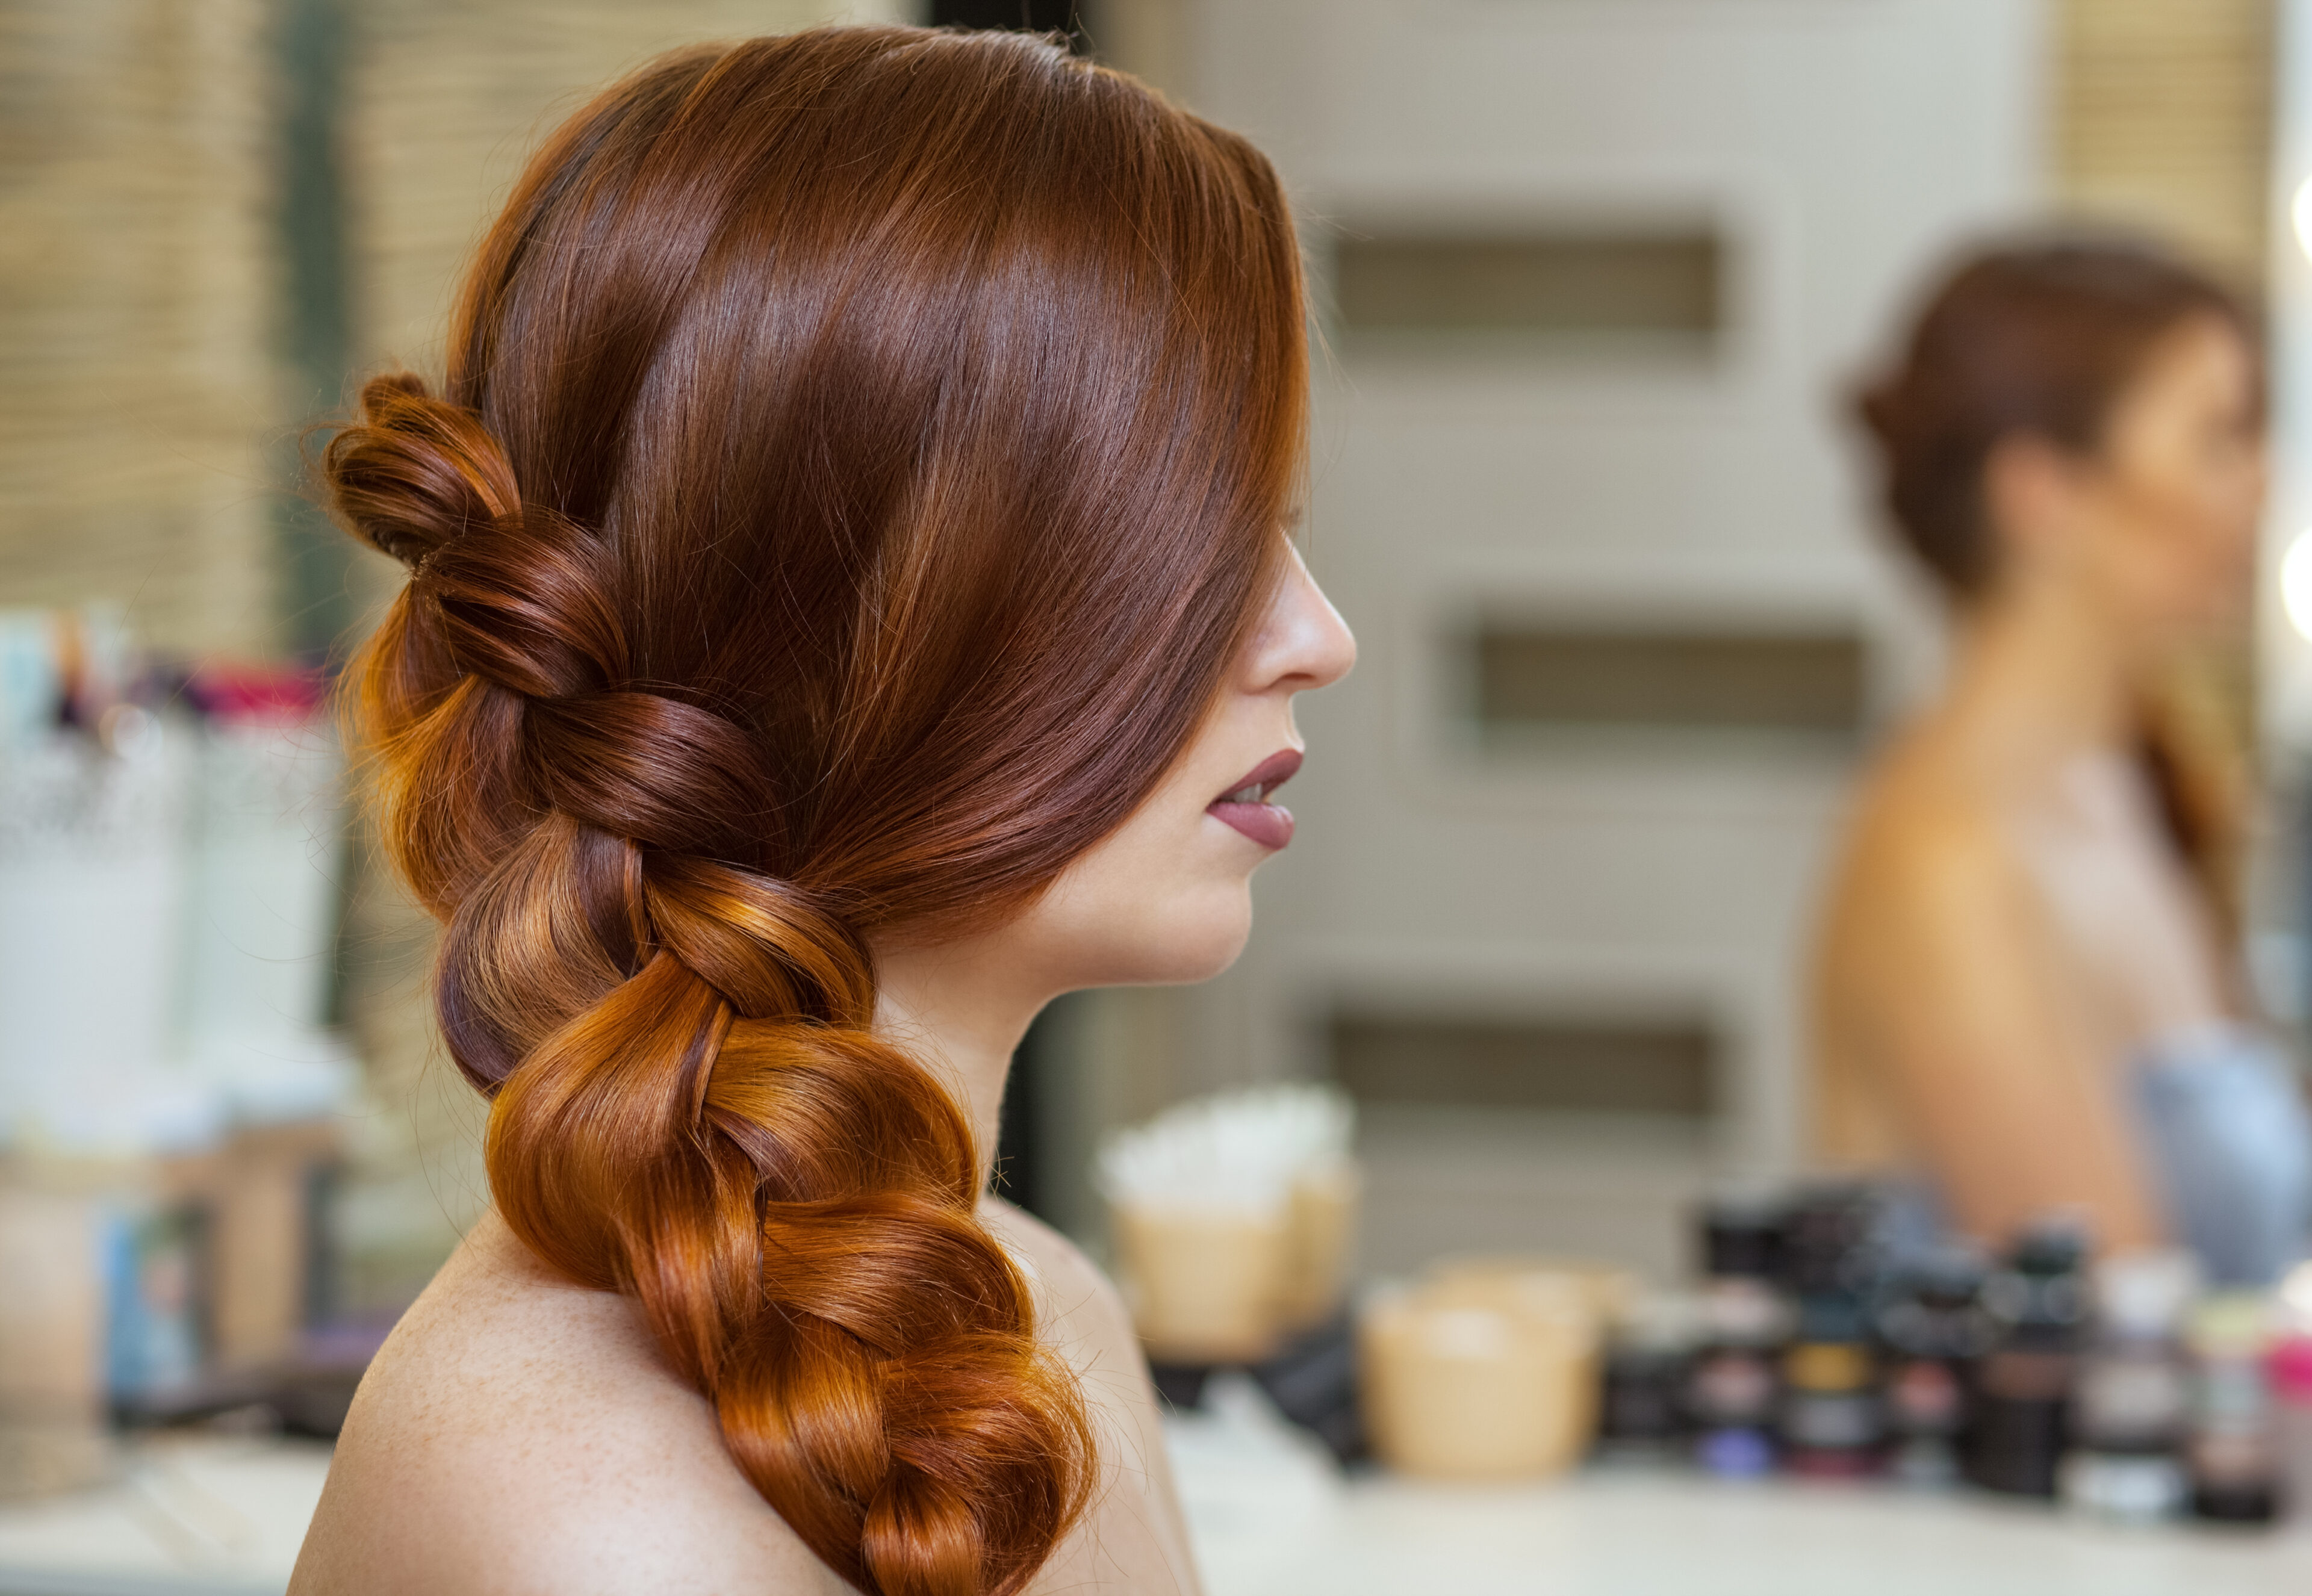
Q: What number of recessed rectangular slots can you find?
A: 3